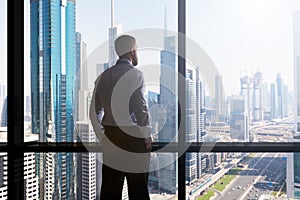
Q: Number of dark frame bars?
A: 3